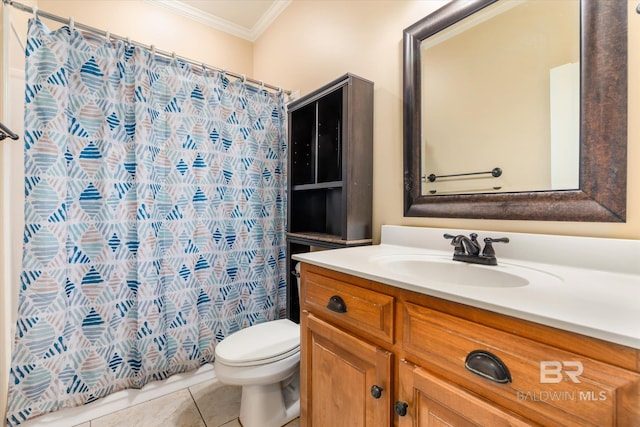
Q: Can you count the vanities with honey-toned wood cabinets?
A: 1